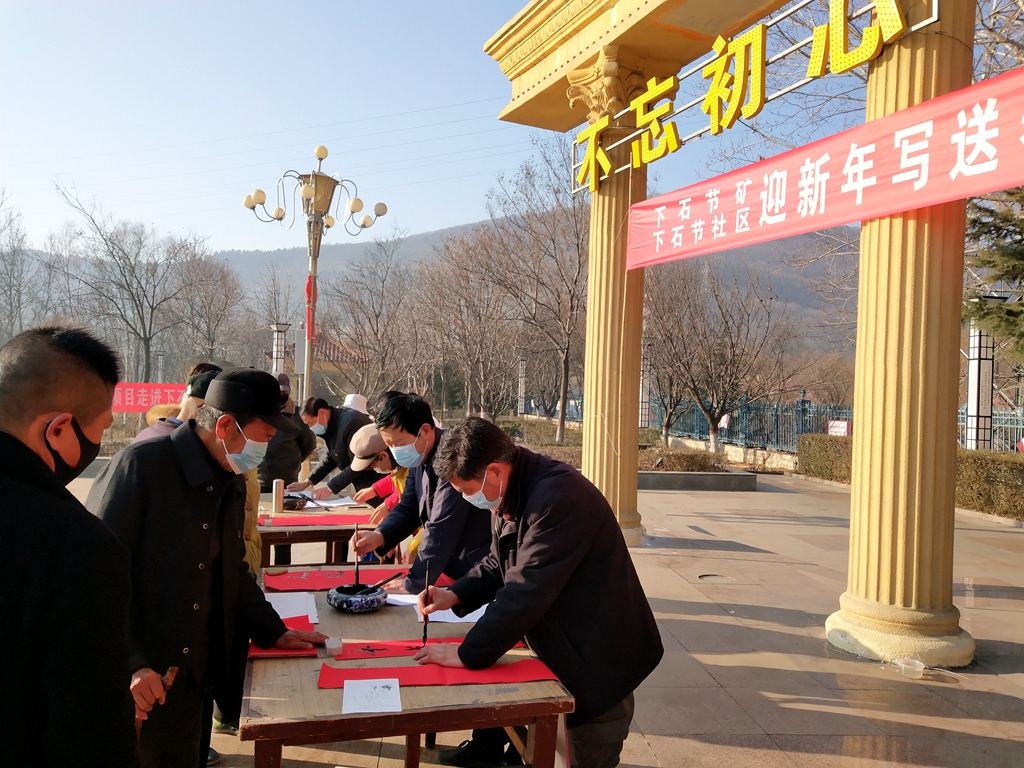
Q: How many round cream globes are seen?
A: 9